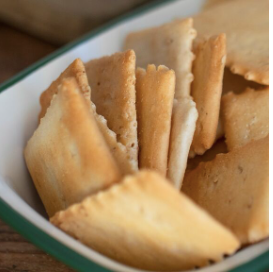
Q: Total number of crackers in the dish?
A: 11